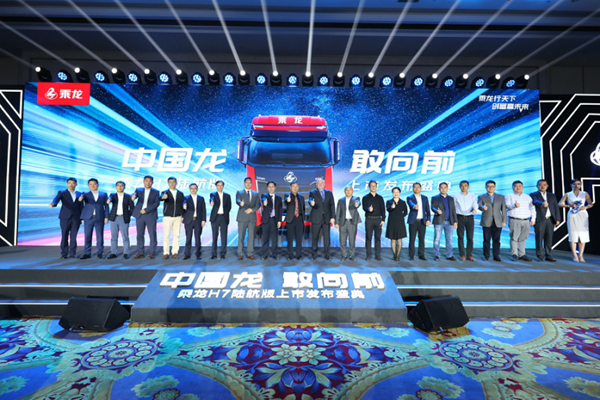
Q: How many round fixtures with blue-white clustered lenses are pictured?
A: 15